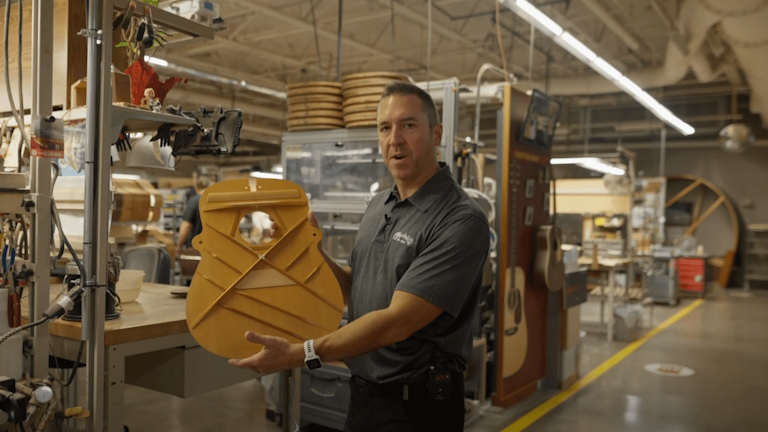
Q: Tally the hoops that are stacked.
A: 14